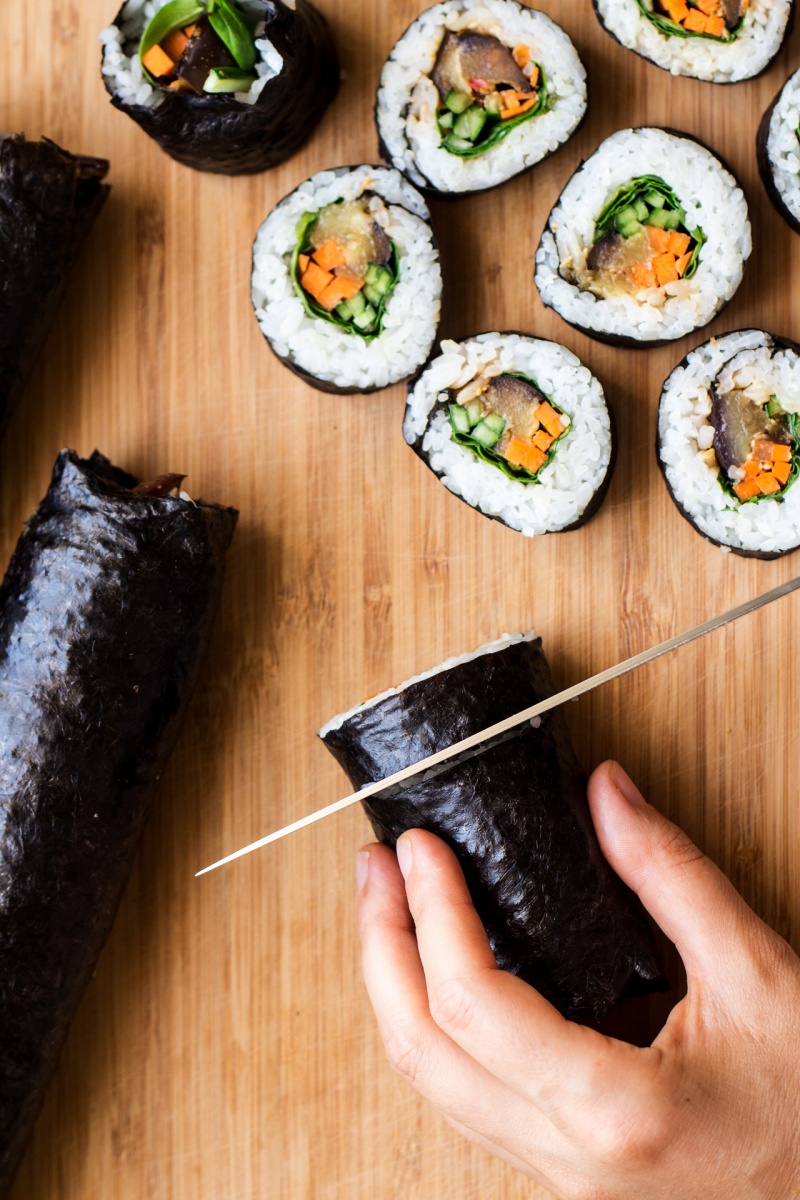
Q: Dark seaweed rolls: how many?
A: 3